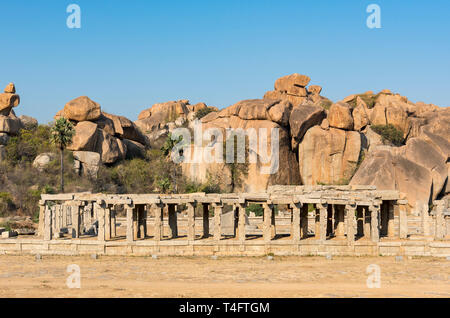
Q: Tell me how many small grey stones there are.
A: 8